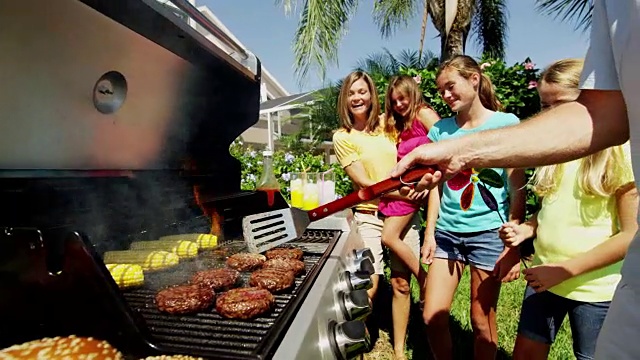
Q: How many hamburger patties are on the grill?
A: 7